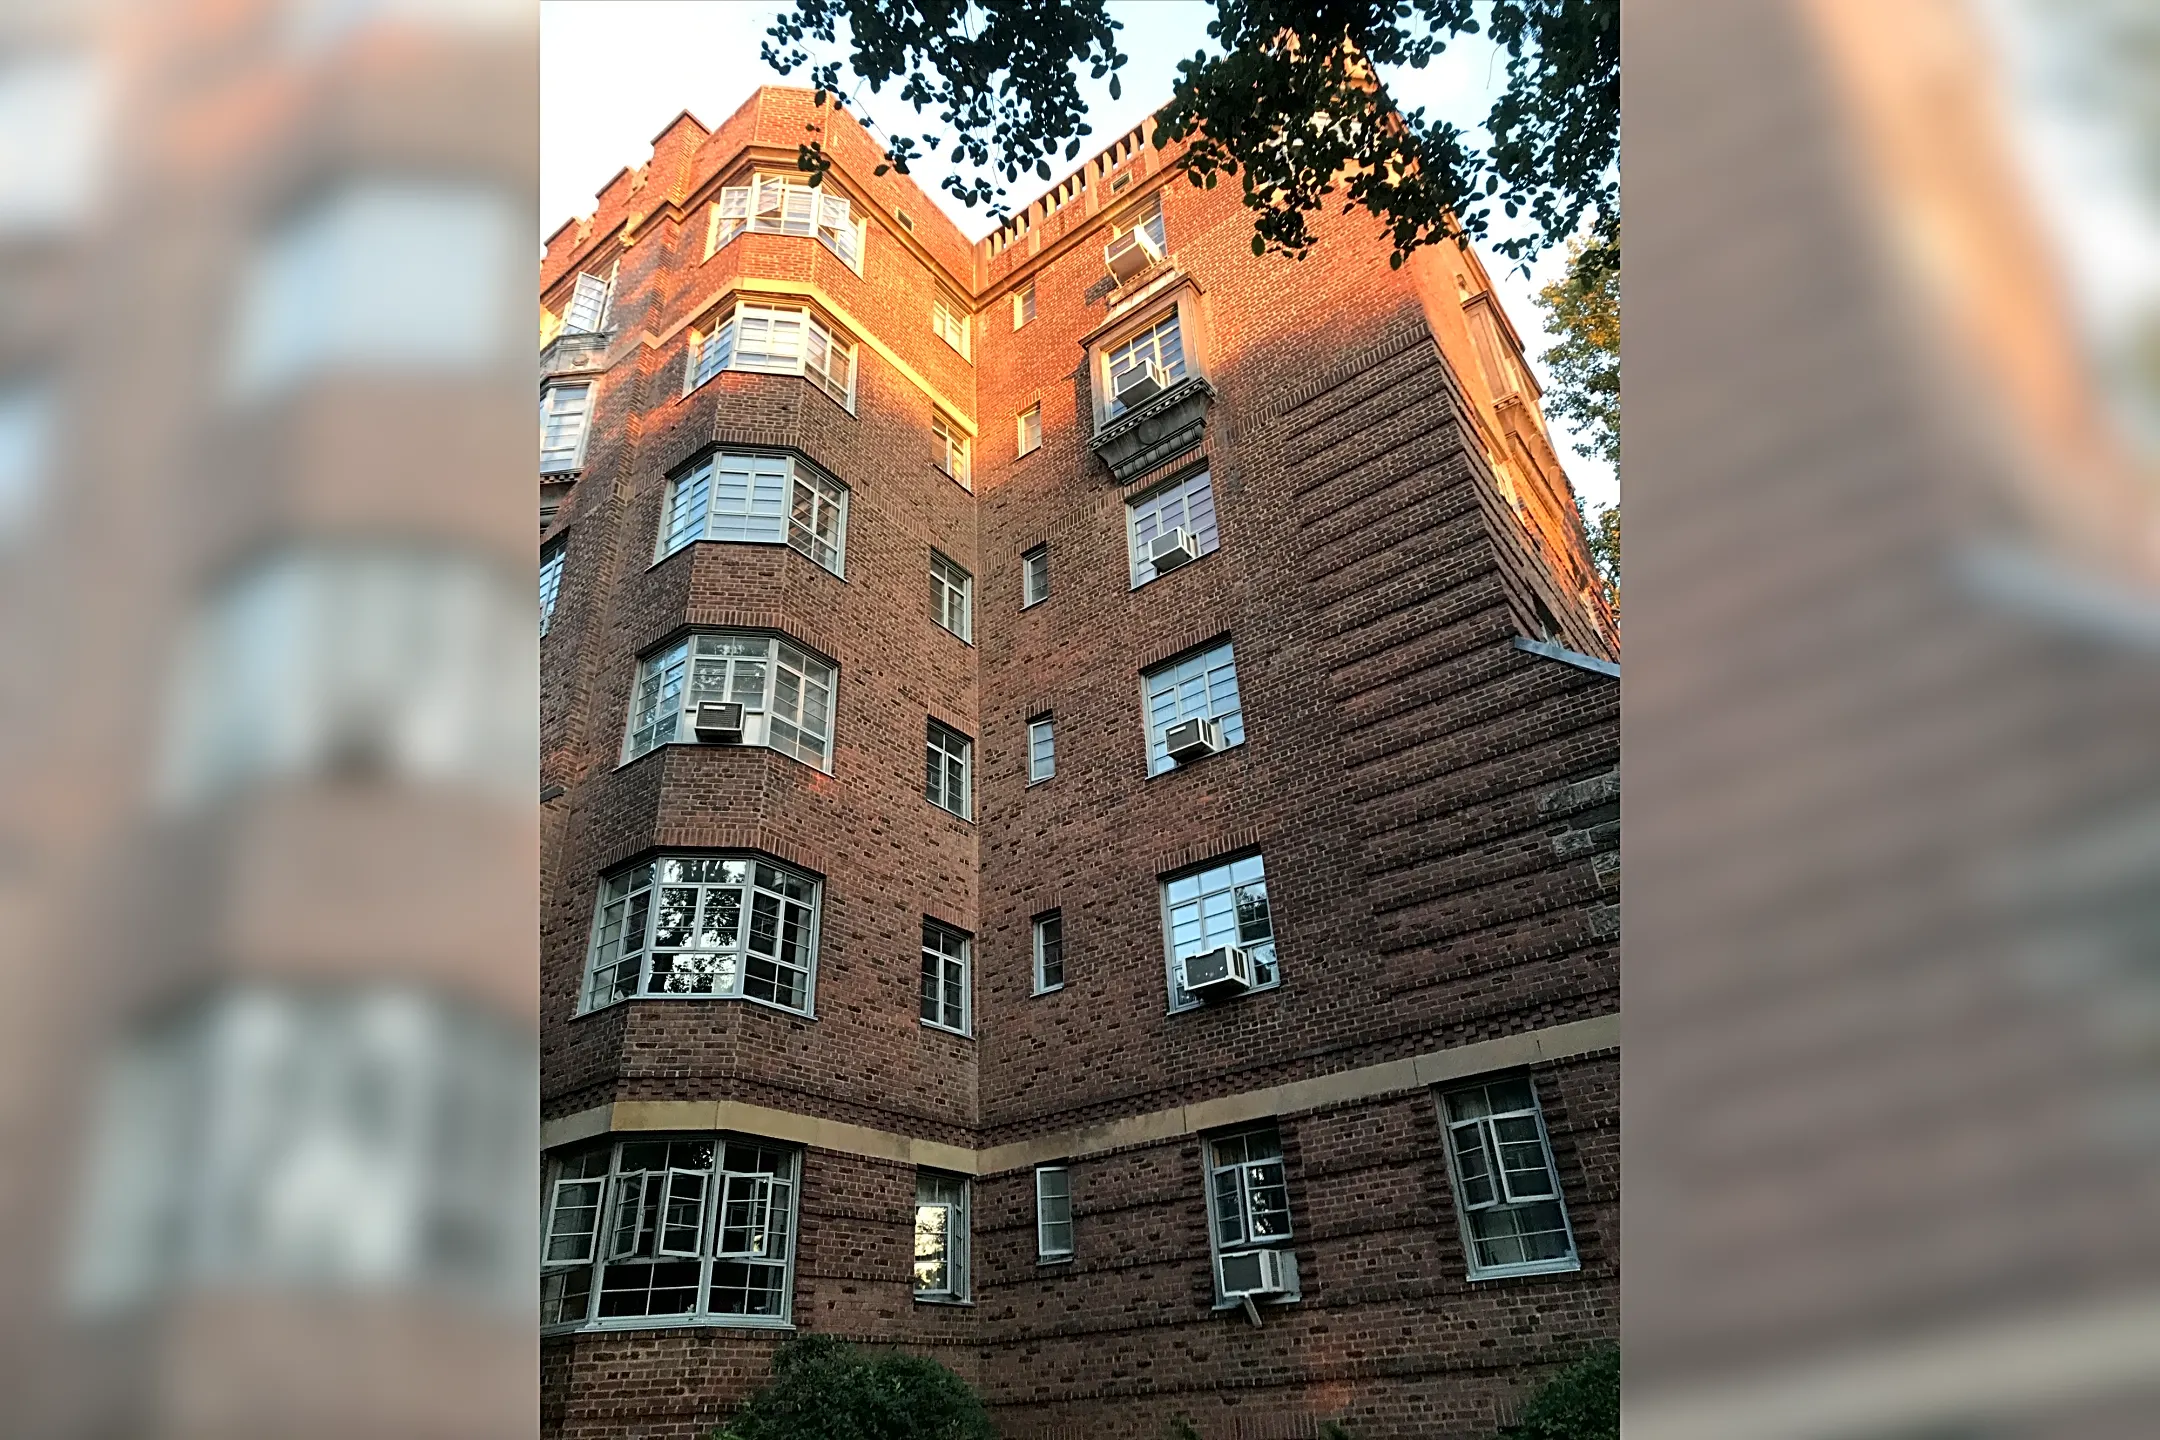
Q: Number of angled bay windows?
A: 6